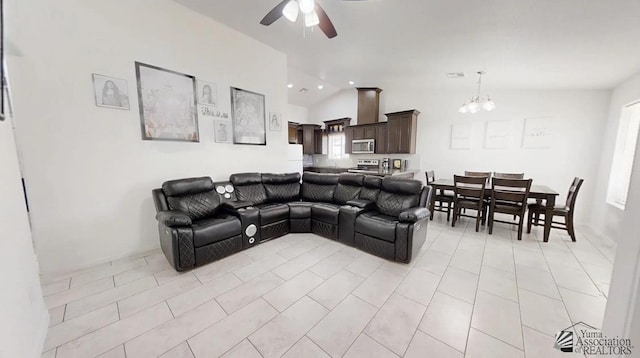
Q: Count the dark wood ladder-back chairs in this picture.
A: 6